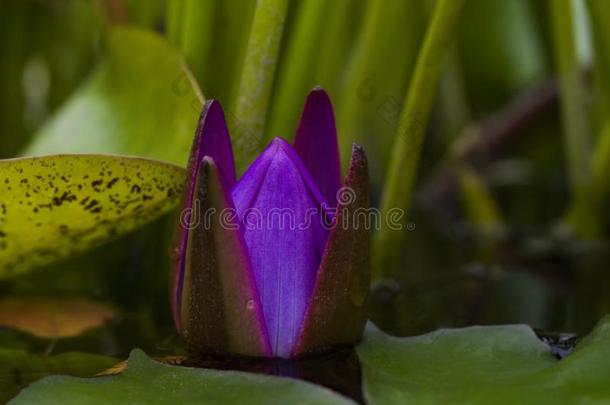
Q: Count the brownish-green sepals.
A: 2